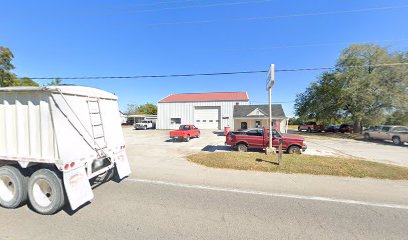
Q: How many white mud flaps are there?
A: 2